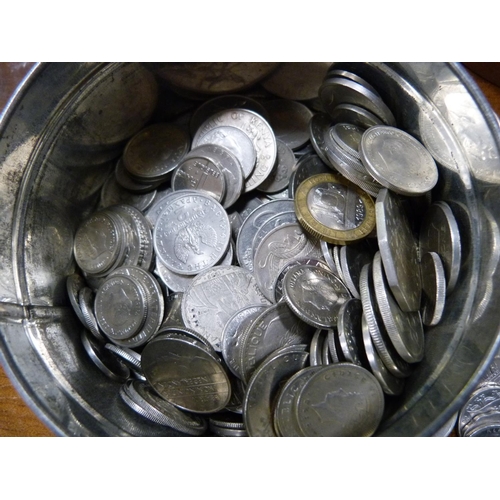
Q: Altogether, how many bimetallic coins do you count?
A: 1